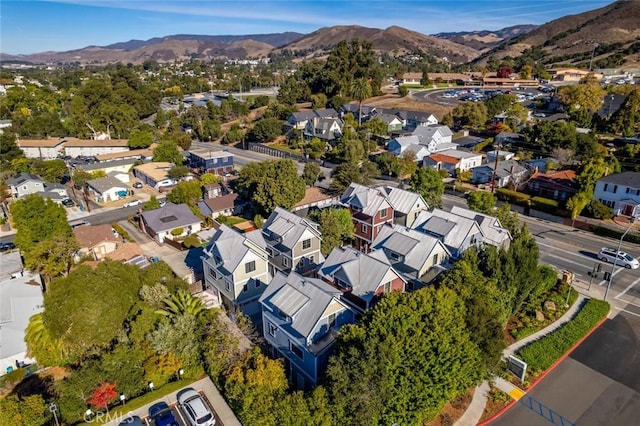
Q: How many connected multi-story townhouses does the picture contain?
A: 9